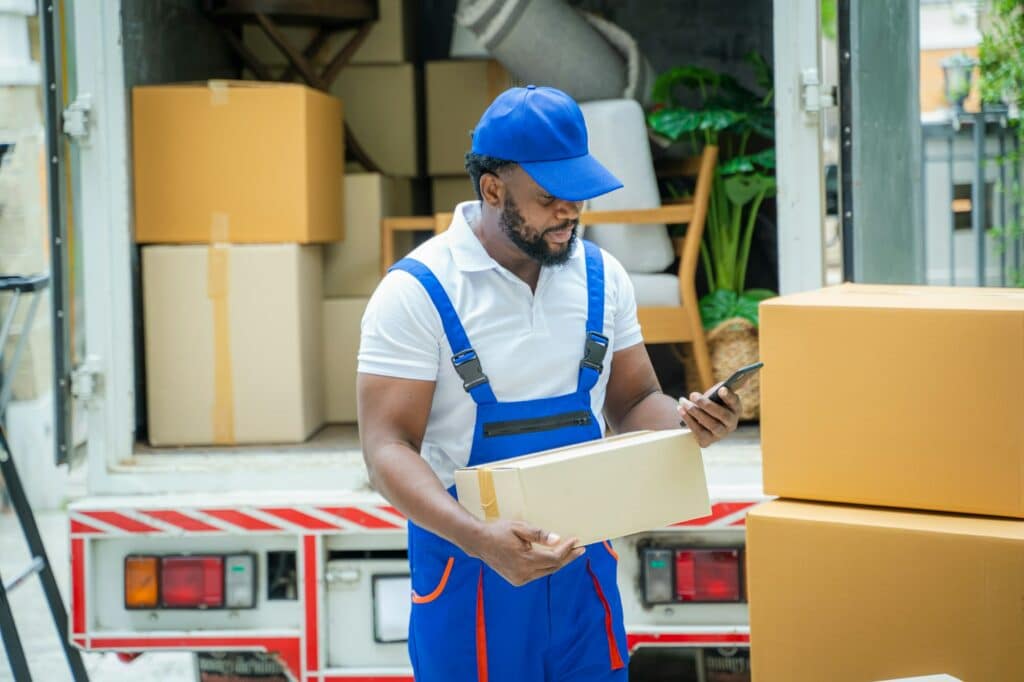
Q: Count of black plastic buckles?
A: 2